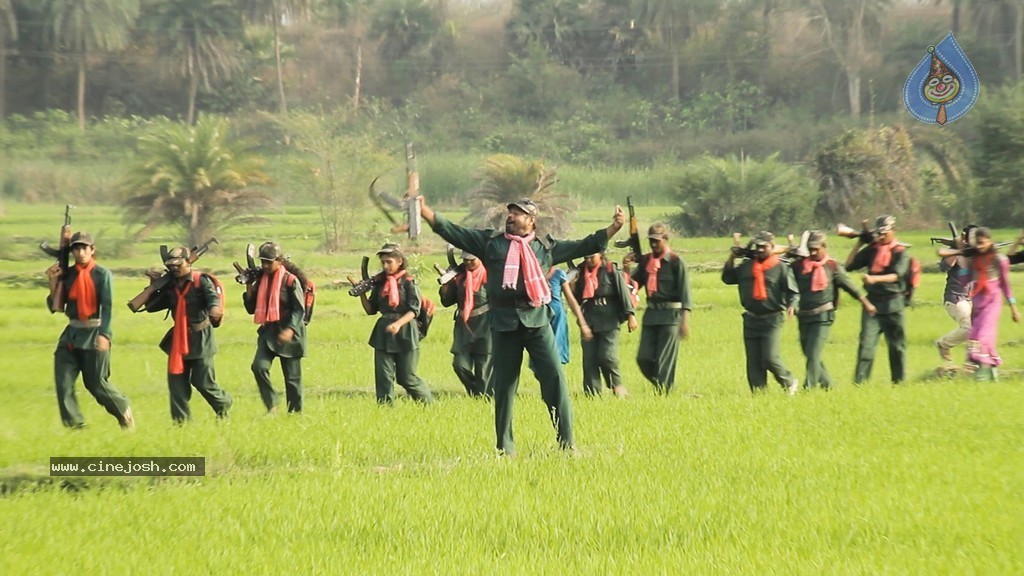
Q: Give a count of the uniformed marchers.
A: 11